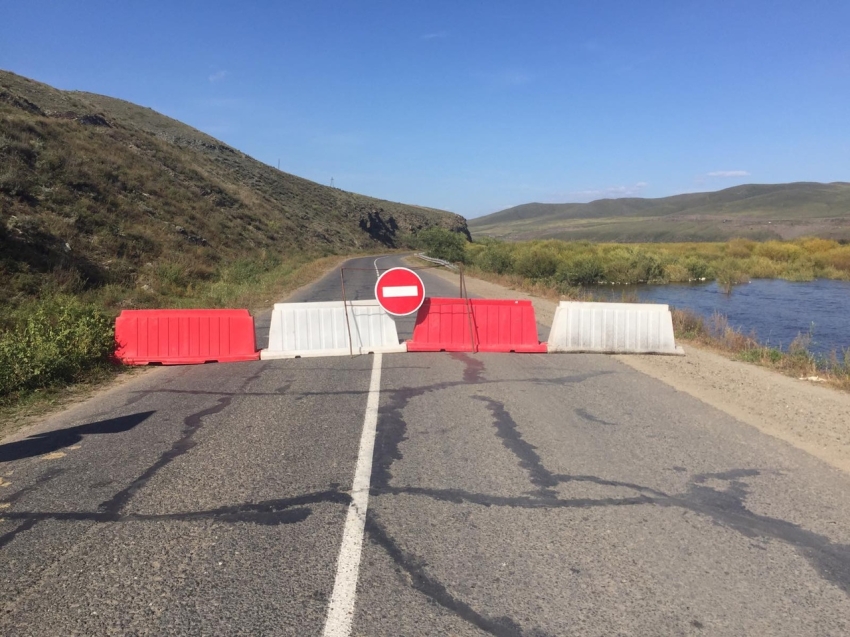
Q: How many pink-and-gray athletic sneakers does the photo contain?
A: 0